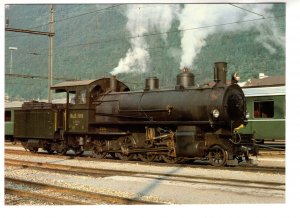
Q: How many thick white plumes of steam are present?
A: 2